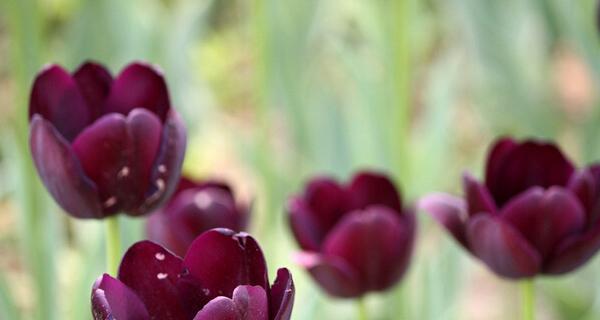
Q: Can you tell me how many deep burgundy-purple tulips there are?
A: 5